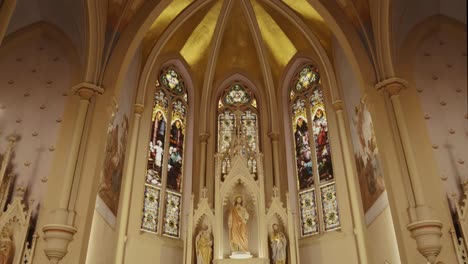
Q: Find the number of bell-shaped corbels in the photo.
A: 2